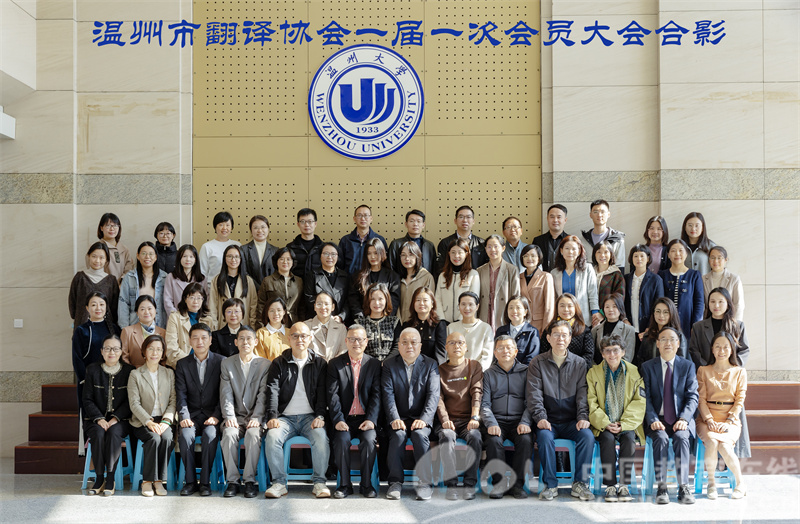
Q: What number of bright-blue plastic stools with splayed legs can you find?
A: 13